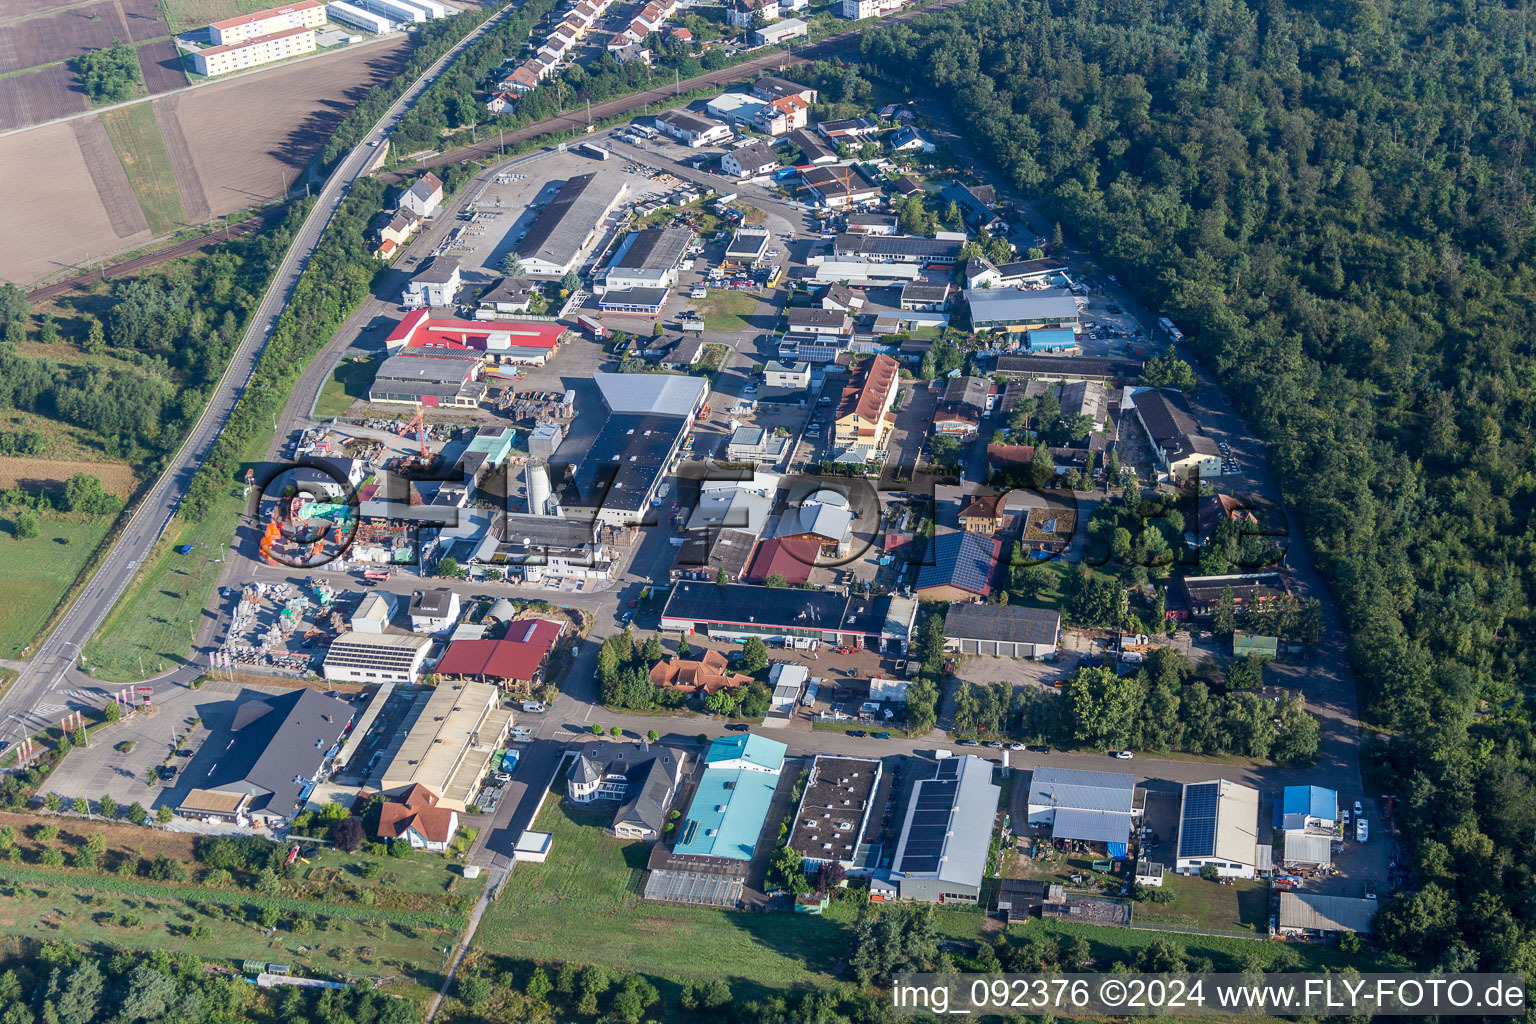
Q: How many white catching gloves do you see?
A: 0